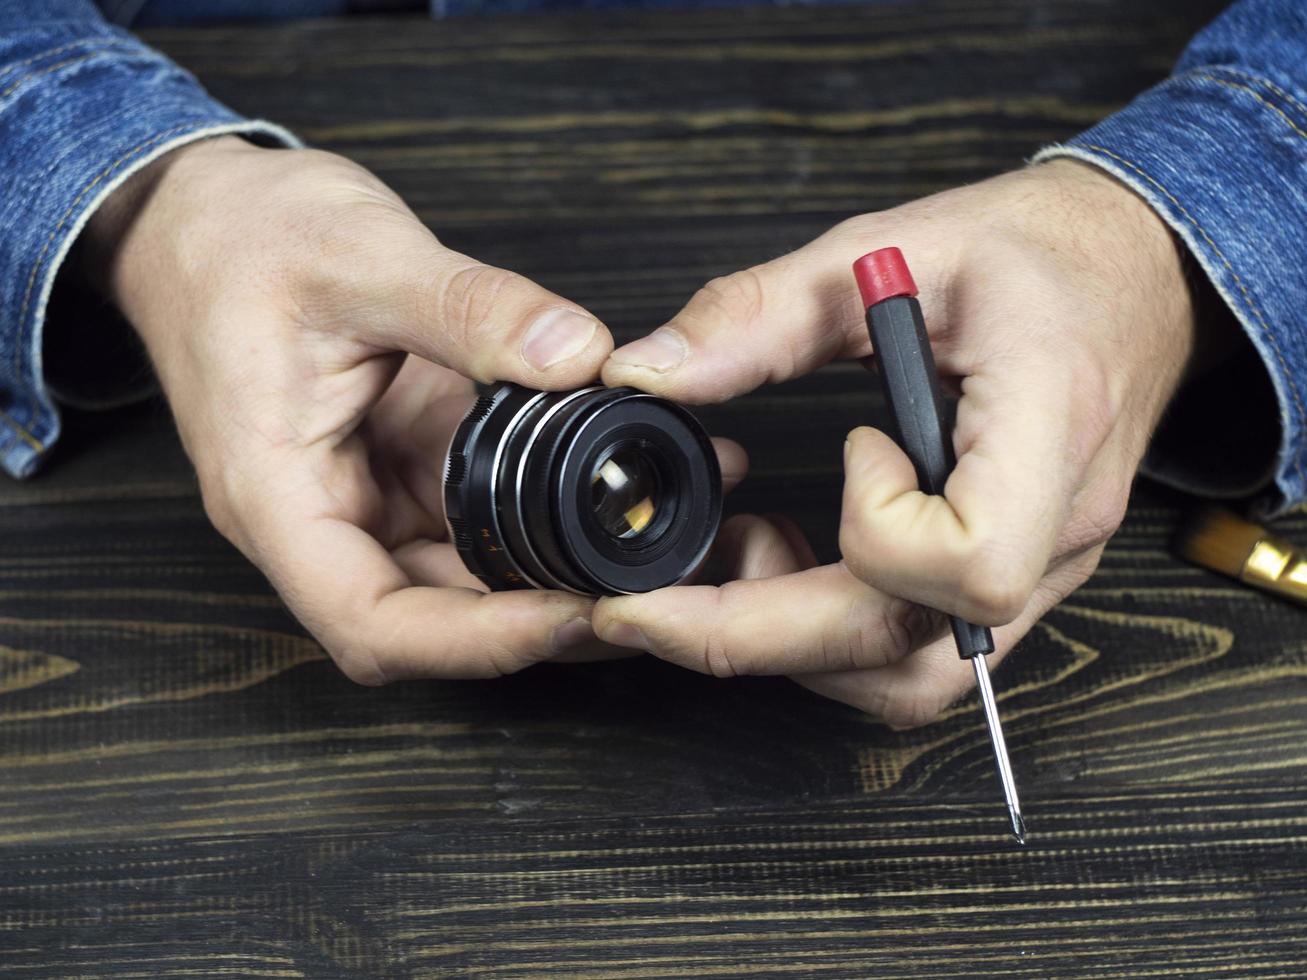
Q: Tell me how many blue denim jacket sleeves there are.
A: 2